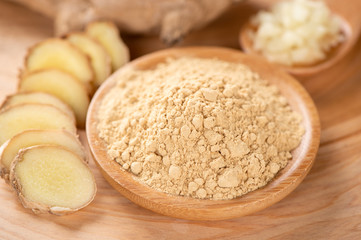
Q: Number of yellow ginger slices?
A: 8